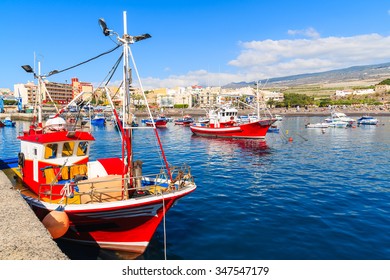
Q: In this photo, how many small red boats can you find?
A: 2